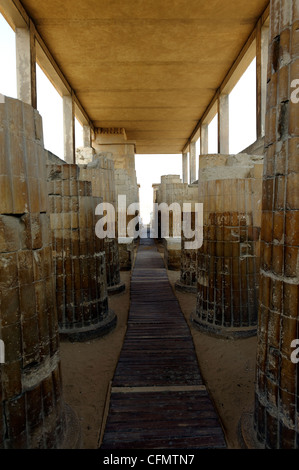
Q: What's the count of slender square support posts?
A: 8